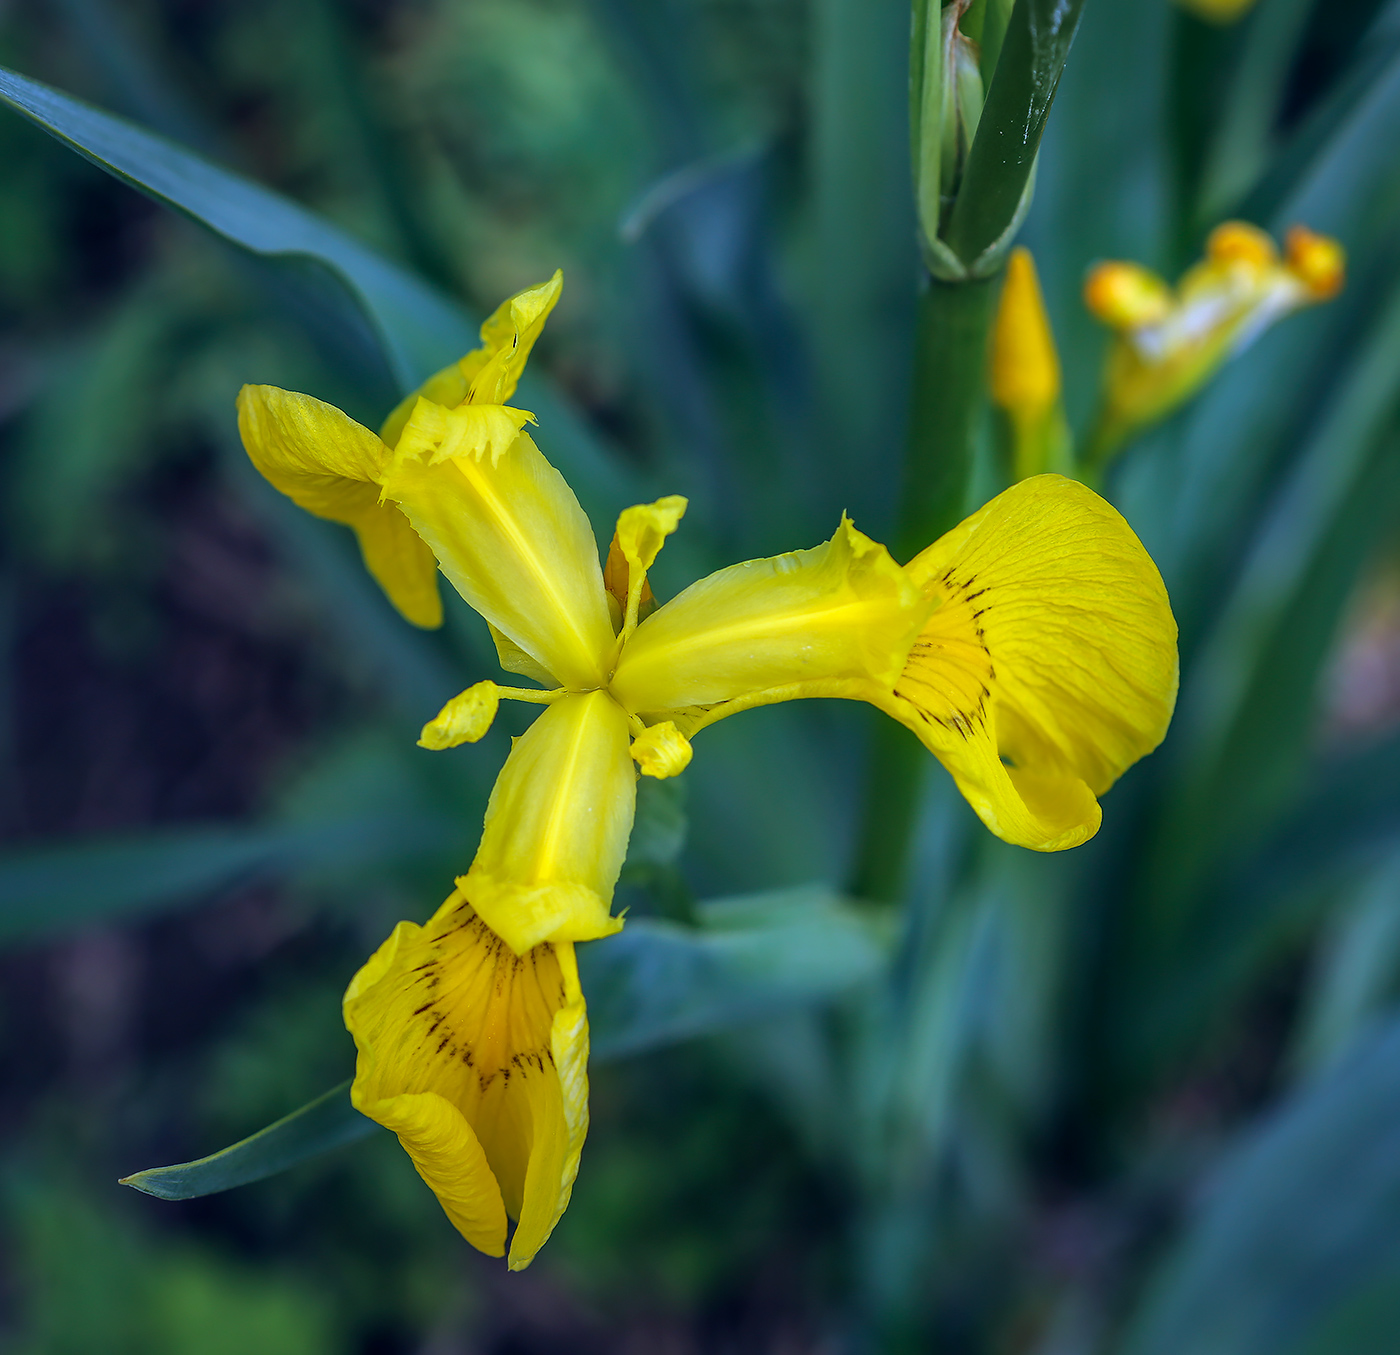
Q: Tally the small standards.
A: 3